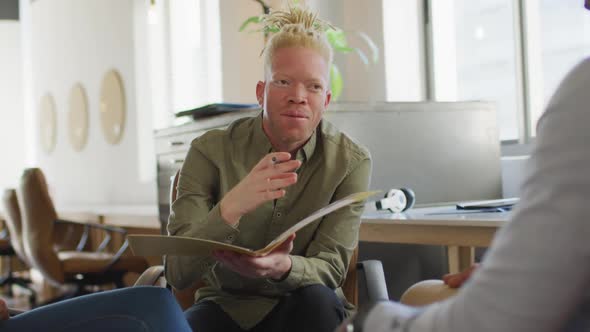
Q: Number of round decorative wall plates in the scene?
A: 3